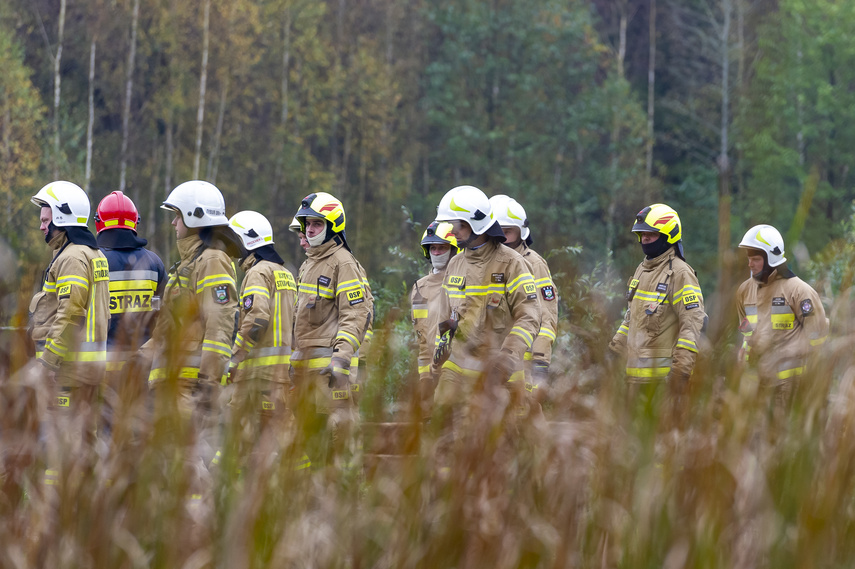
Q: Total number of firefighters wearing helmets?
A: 11